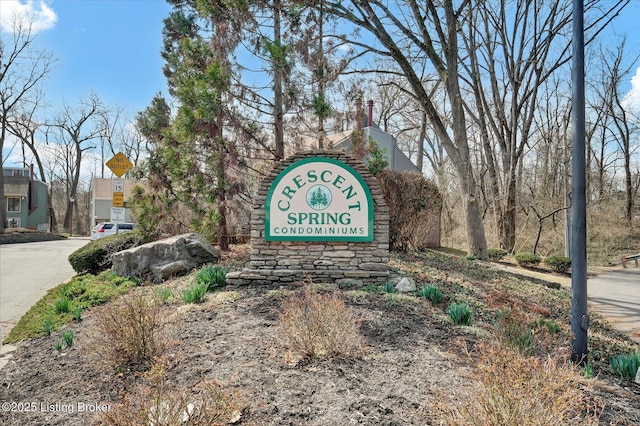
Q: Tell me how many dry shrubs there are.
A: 4